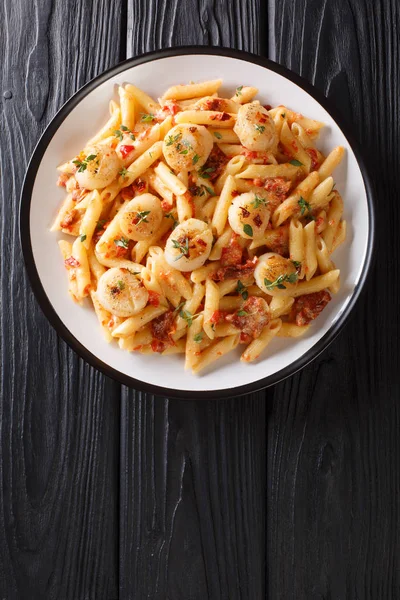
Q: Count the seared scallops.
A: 8